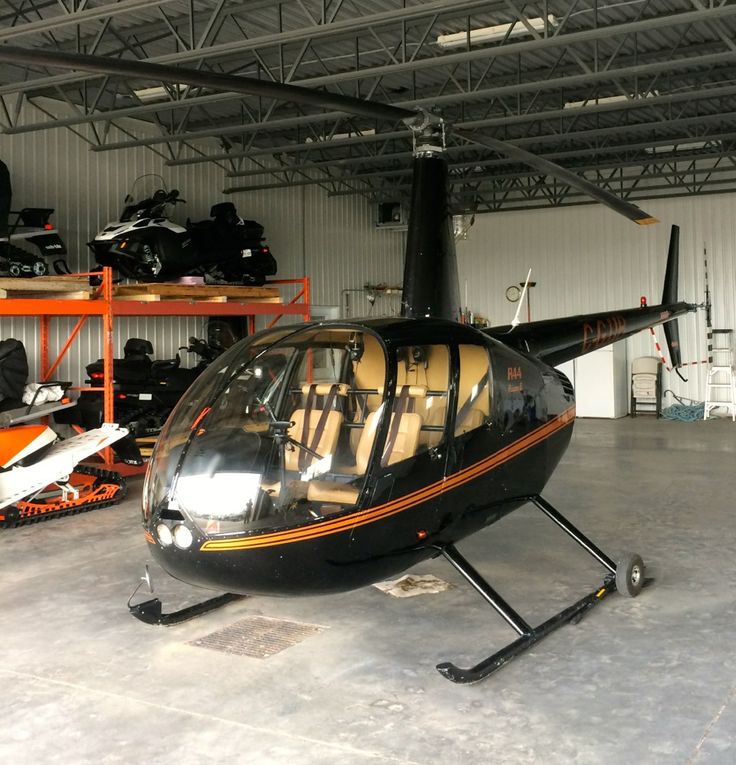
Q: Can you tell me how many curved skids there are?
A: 2